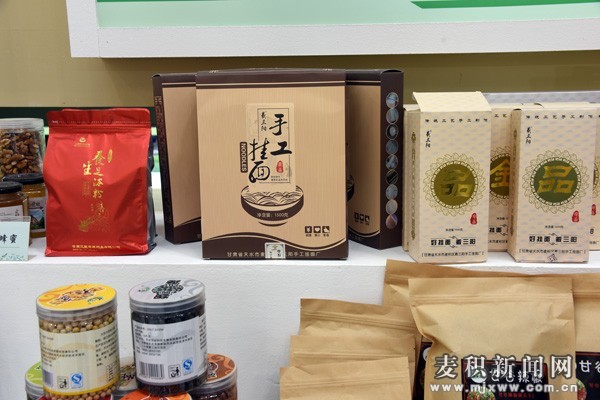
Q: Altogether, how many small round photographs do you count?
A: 9